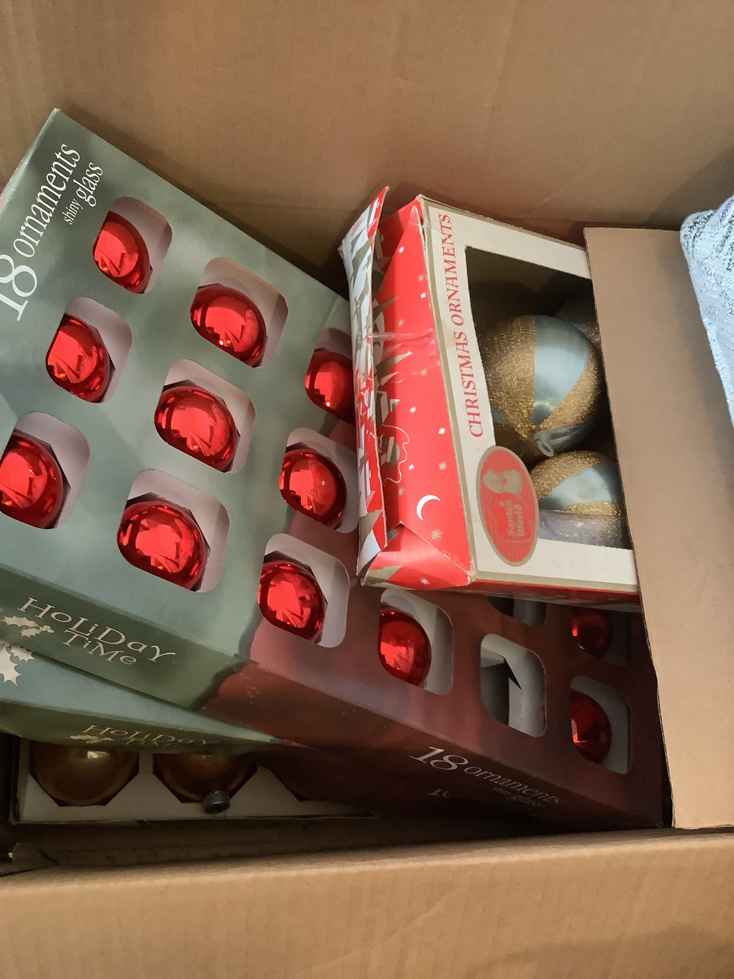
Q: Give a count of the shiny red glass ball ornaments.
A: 12